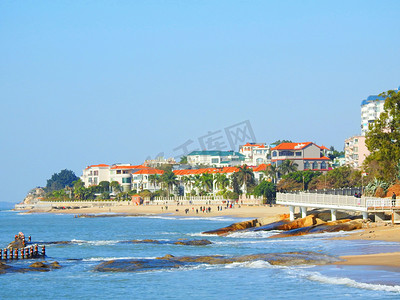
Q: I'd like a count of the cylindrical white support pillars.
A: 4